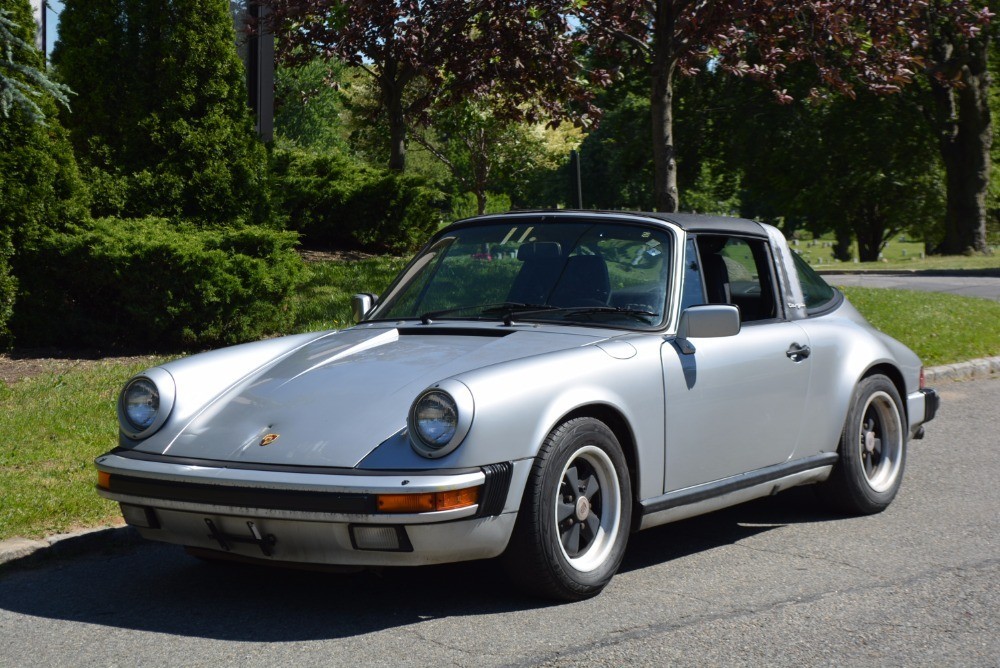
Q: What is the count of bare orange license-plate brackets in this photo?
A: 0